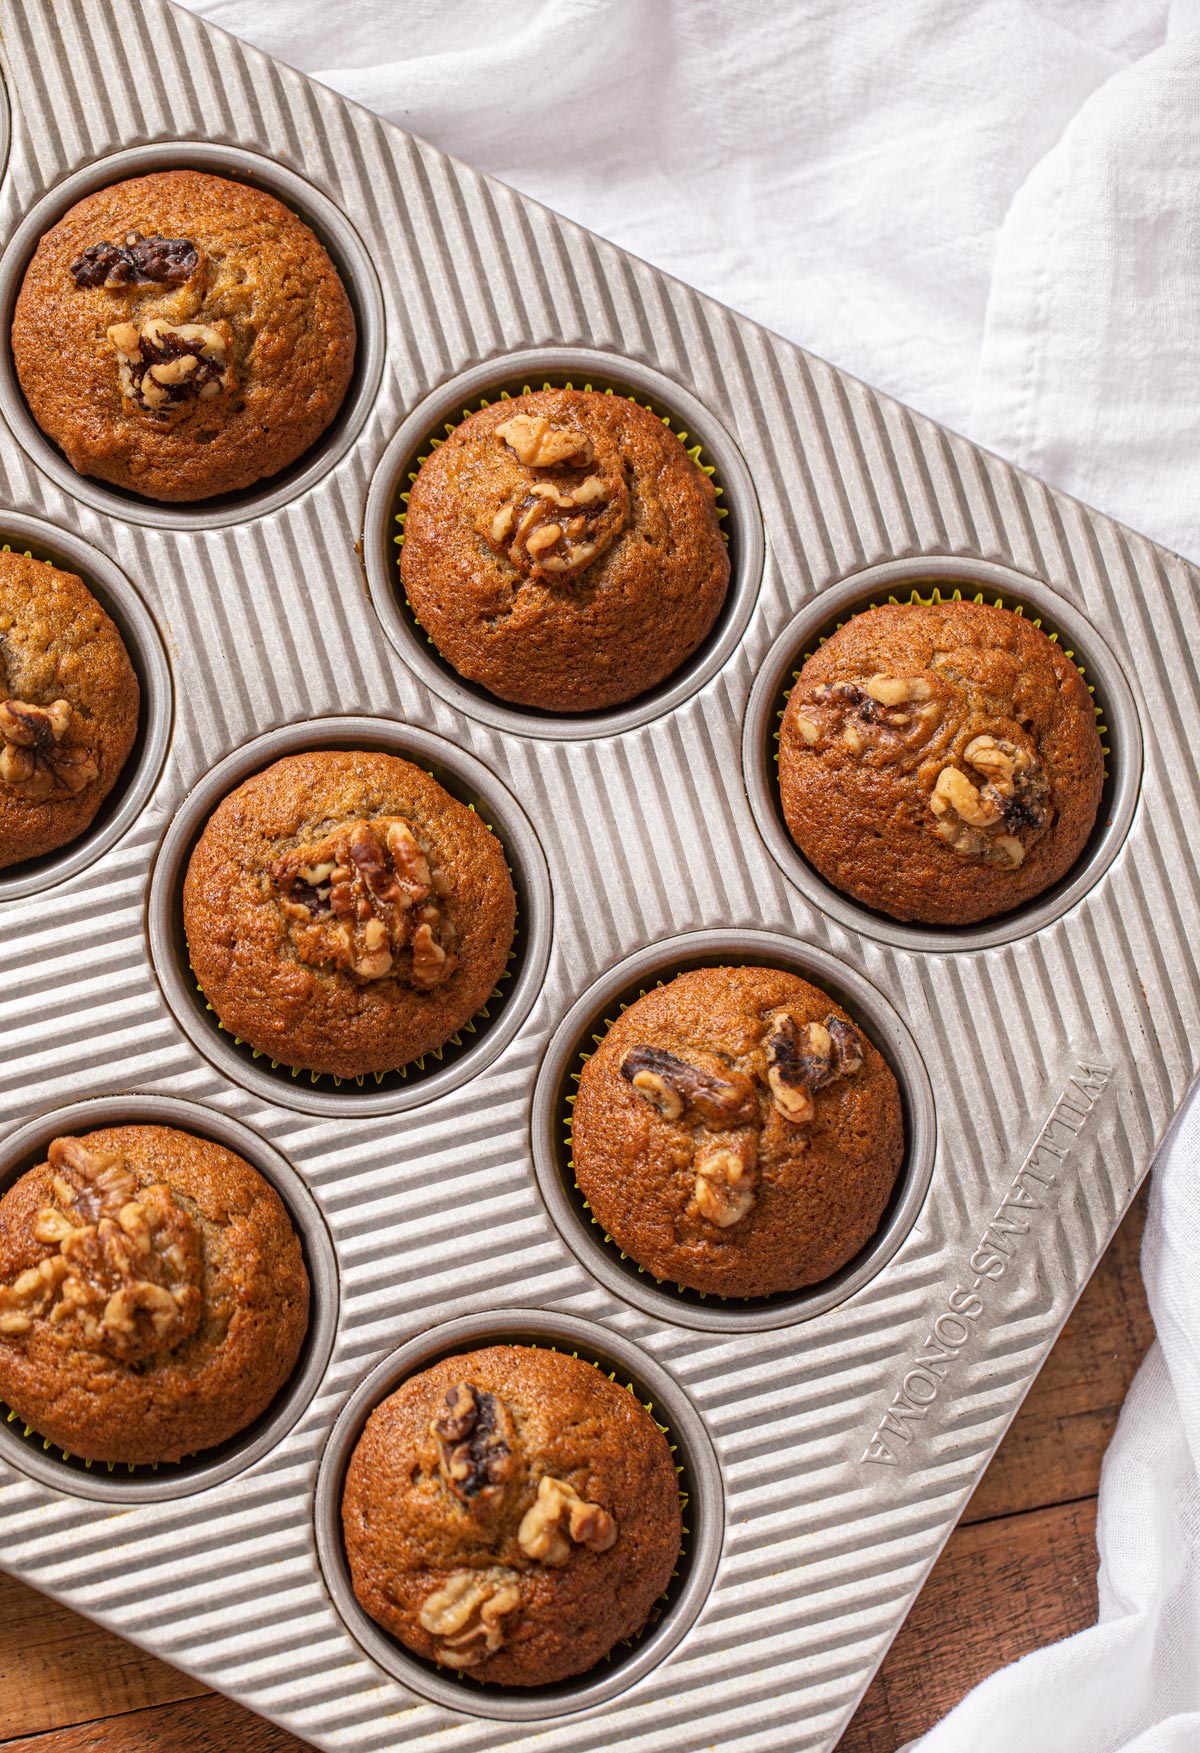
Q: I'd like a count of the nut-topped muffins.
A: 8